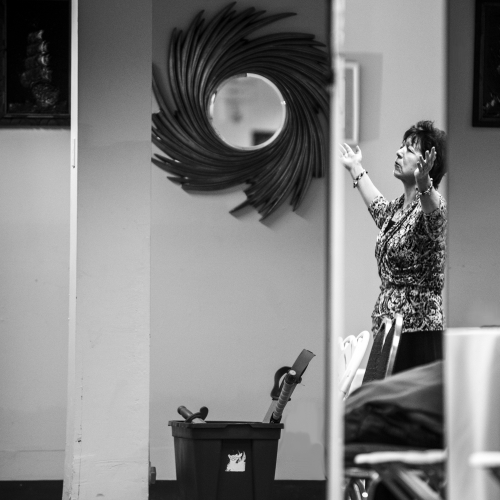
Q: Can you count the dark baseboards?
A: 2